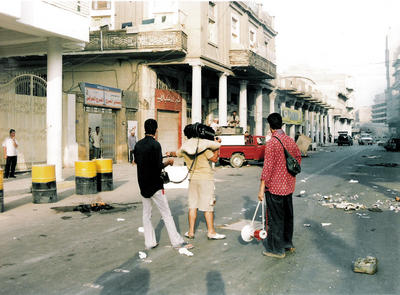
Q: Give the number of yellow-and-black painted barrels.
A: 4